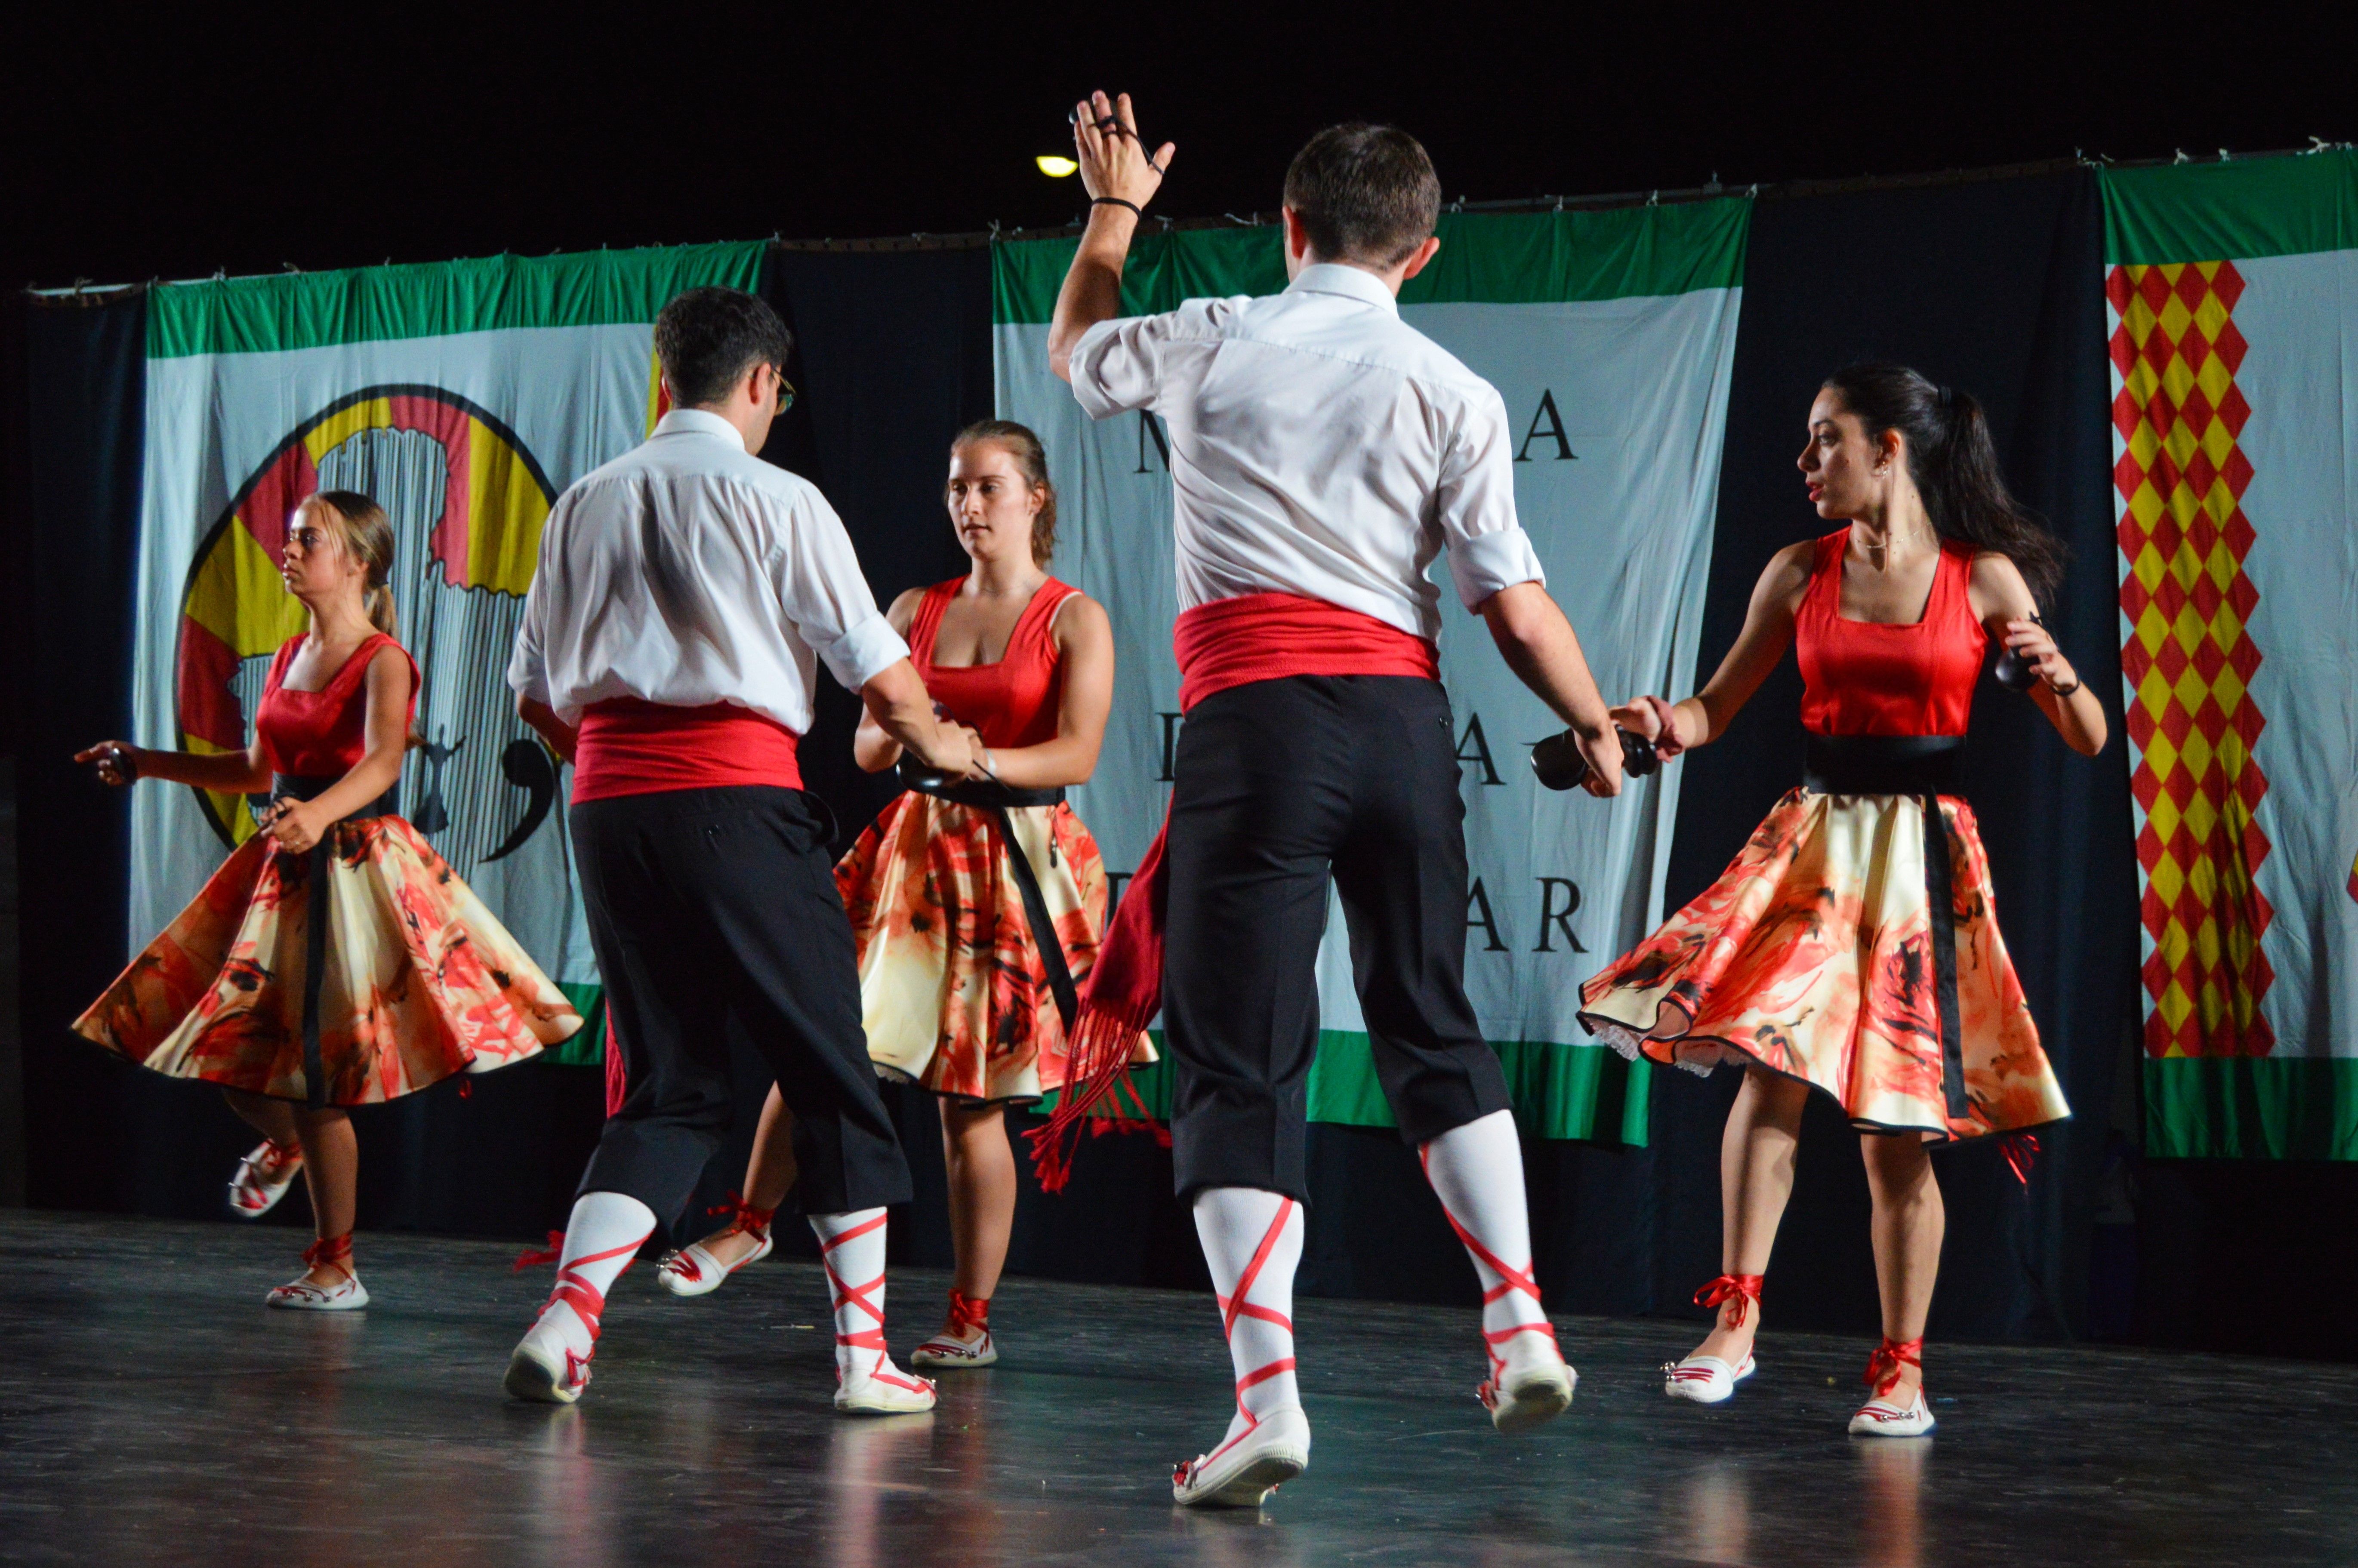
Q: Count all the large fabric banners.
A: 3